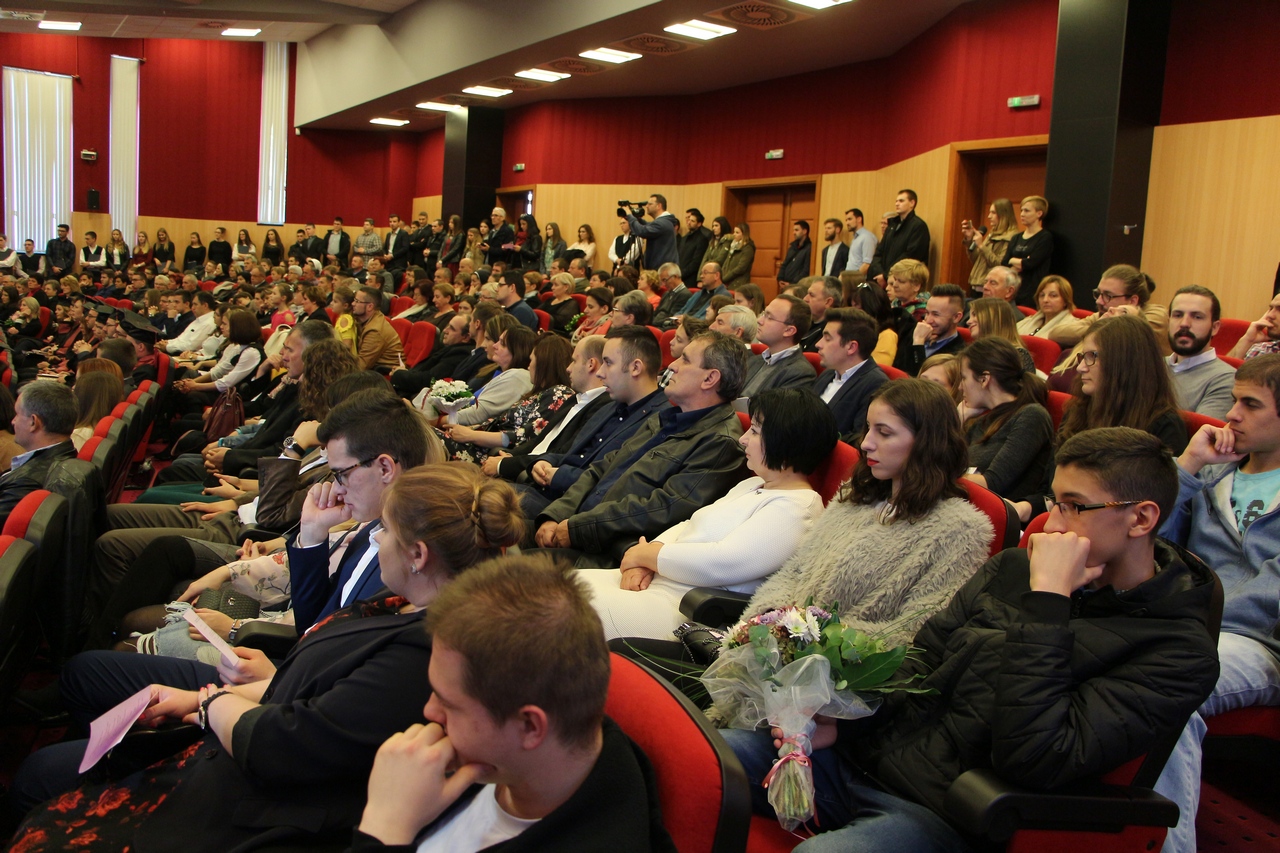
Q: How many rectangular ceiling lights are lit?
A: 9